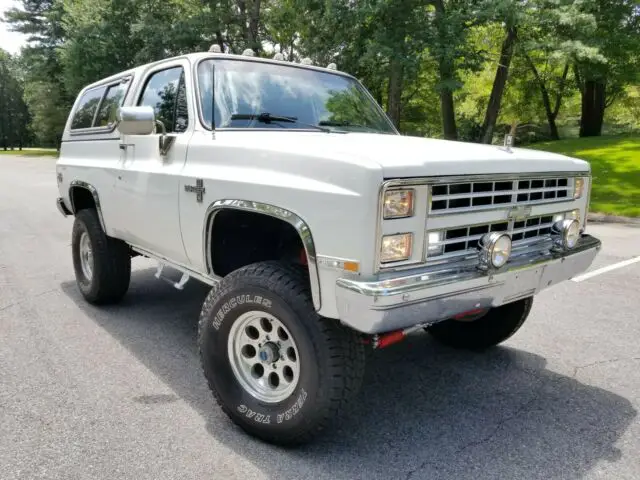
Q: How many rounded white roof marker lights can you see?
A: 5